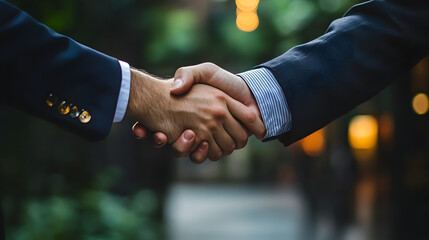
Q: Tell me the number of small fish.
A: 0